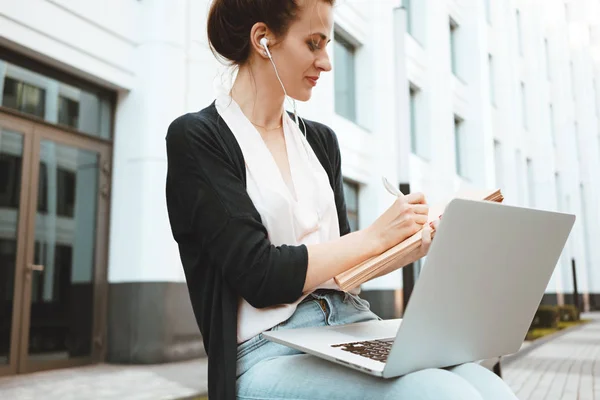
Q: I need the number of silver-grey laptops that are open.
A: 1